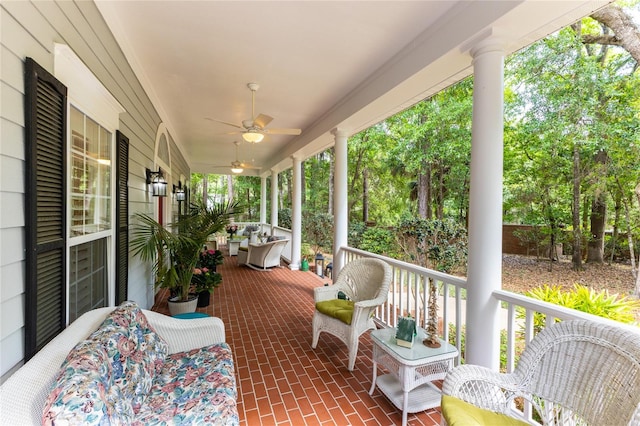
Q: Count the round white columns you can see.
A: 5